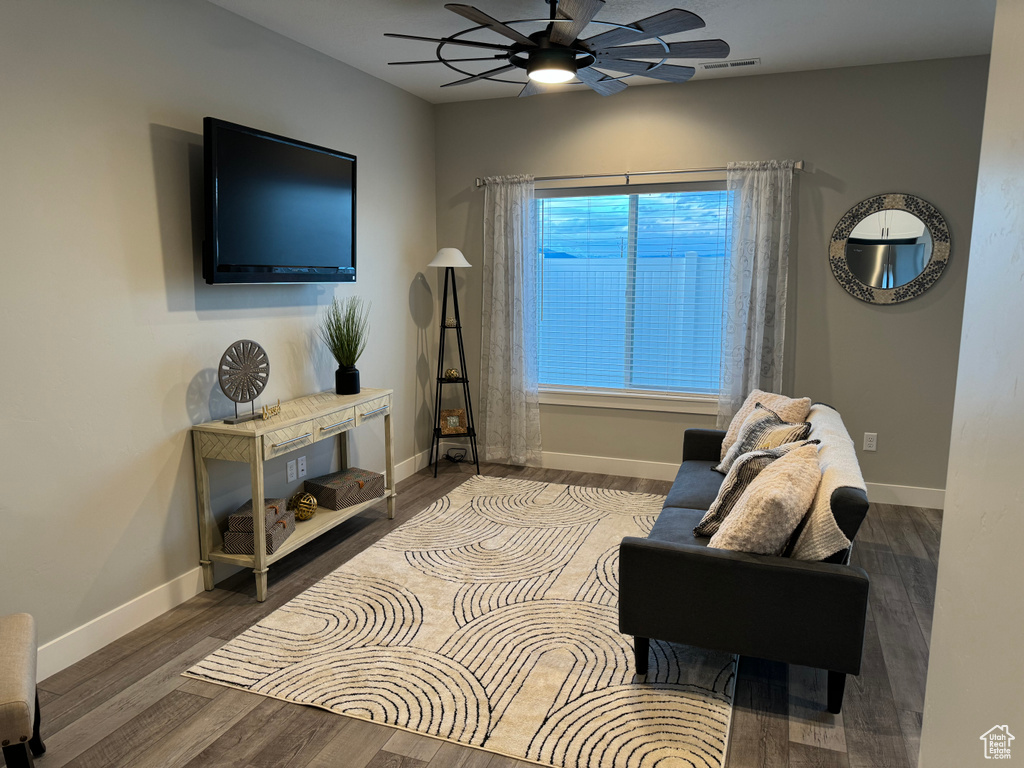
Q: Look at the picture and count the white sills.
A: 1